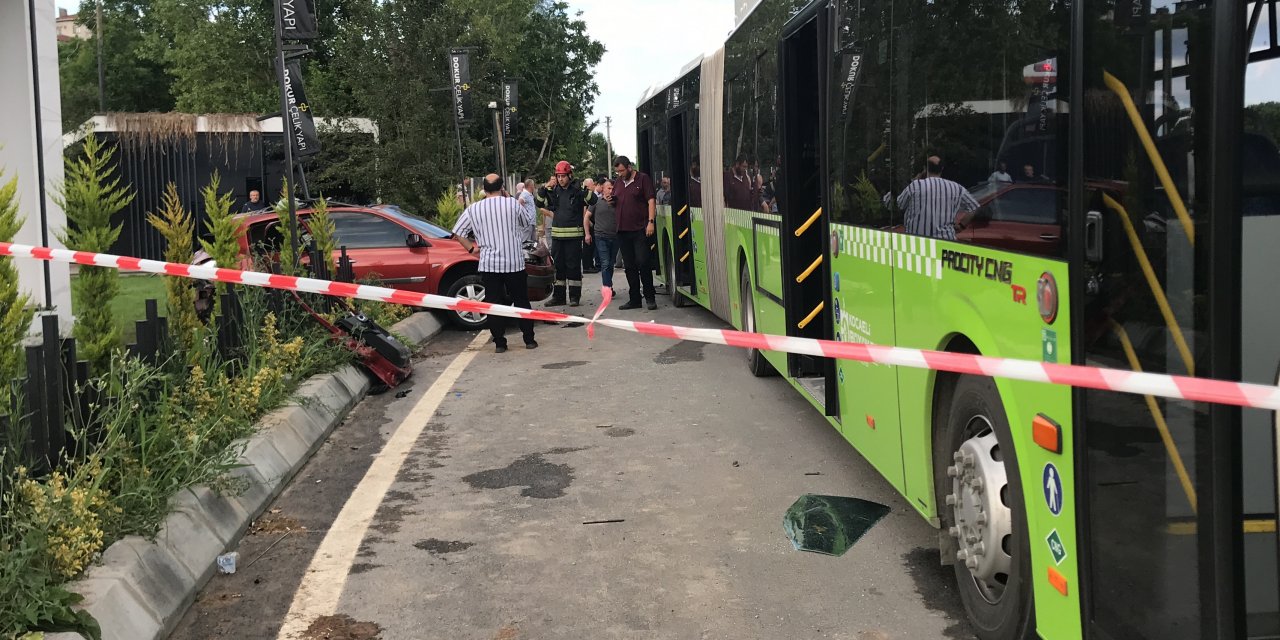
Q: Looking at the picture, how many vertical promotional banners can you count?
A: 4